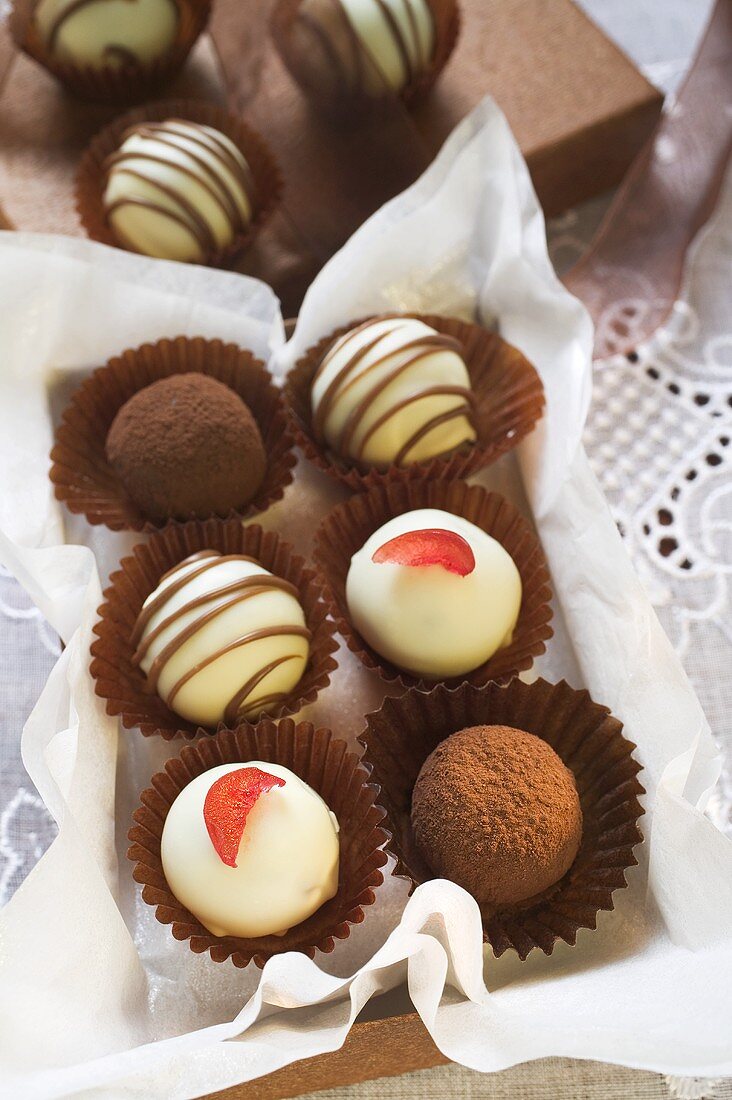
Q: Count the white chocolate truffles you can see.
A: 7